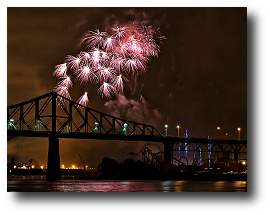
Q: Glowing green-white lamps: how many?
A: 4